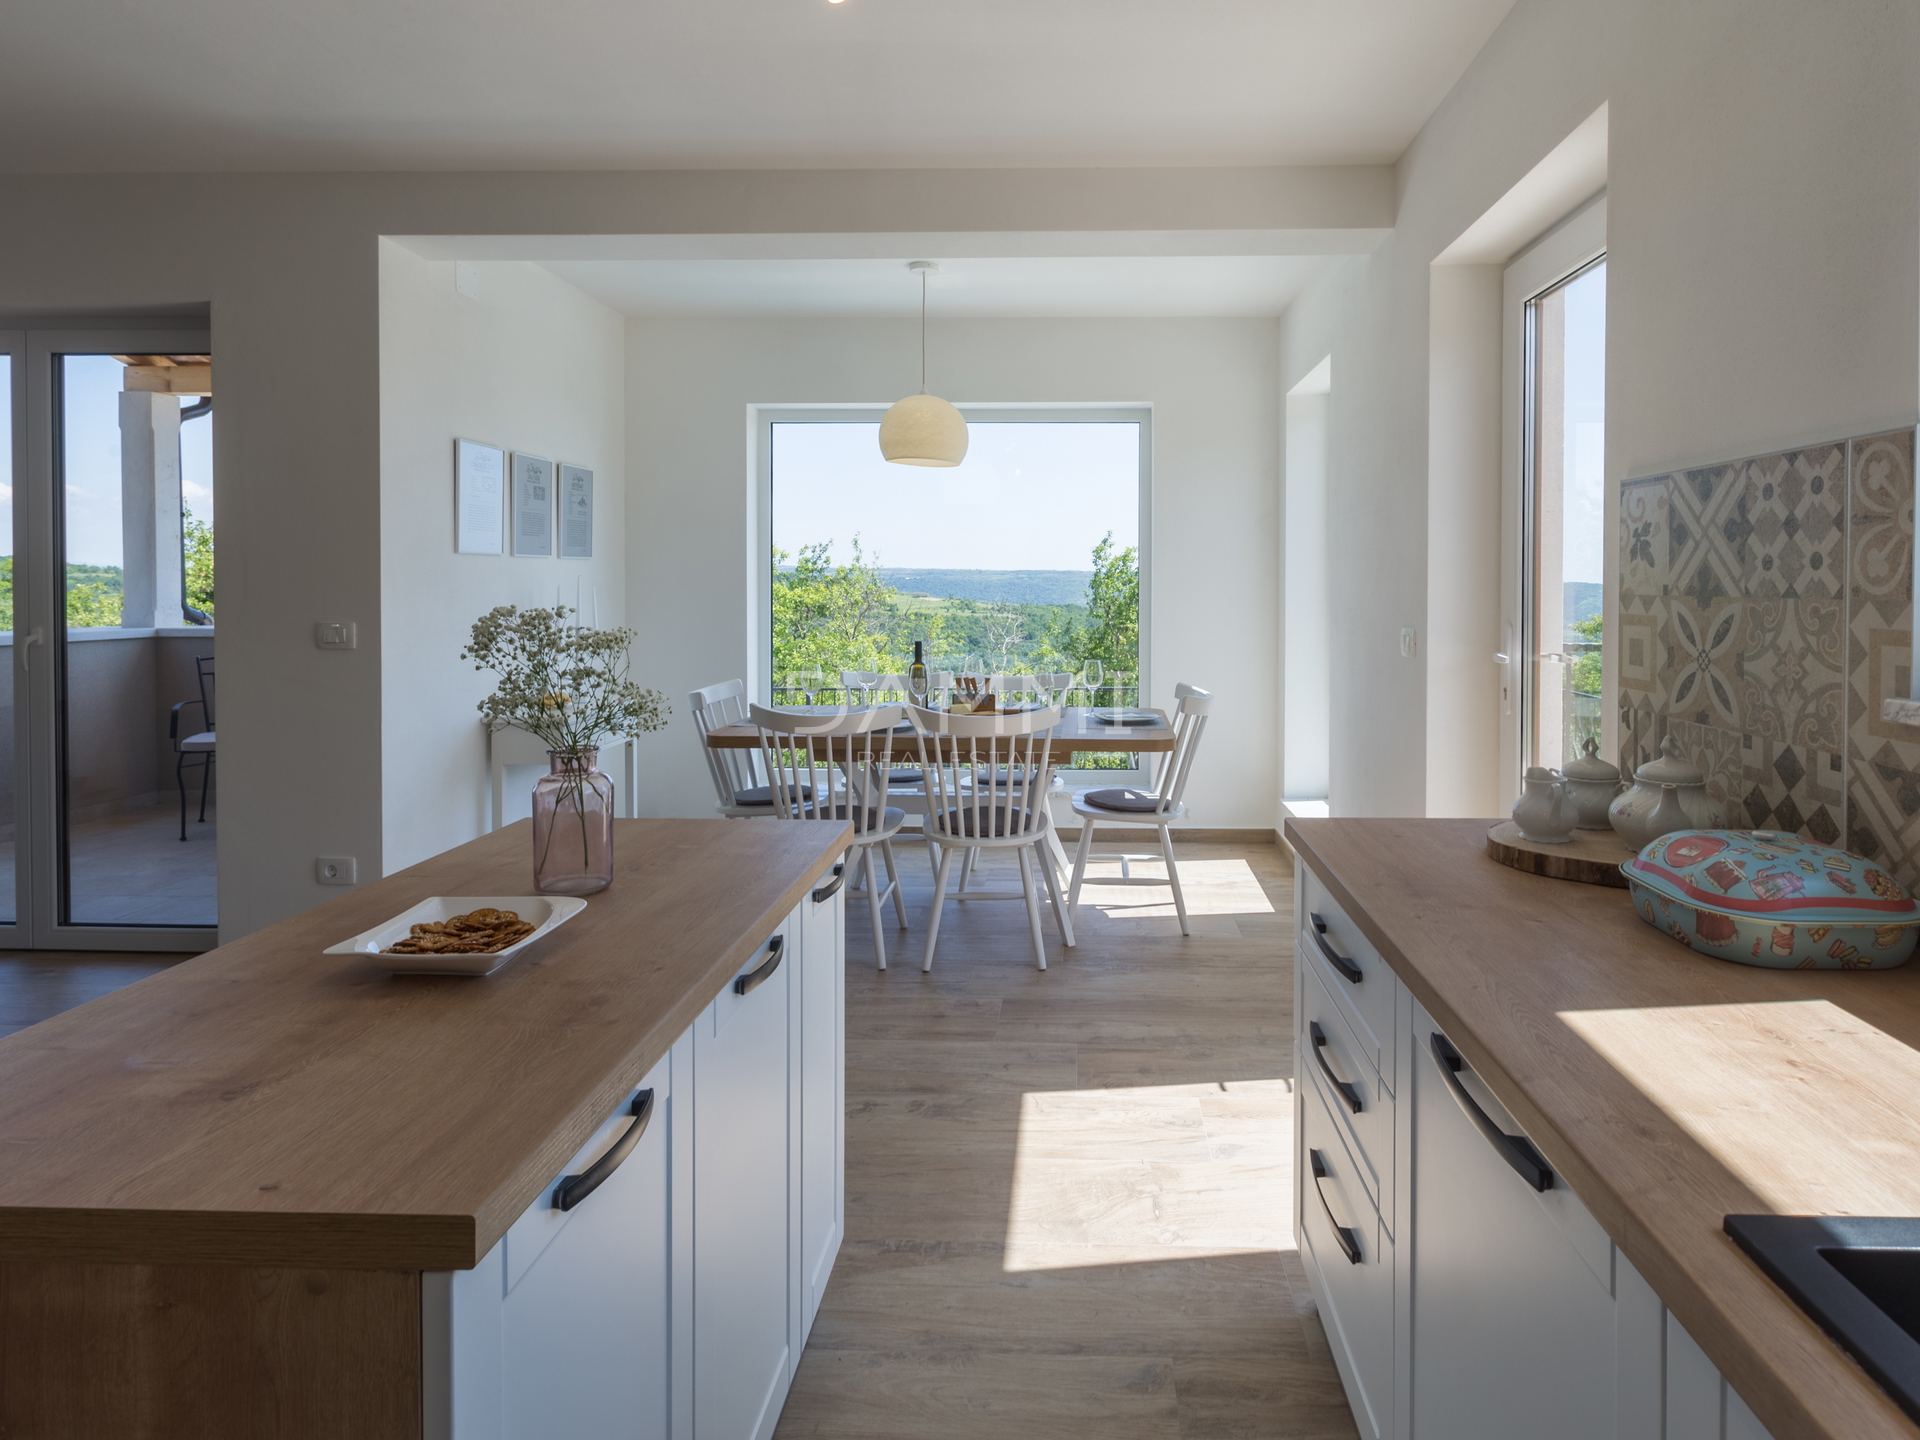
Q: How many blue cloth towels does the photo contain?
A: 0